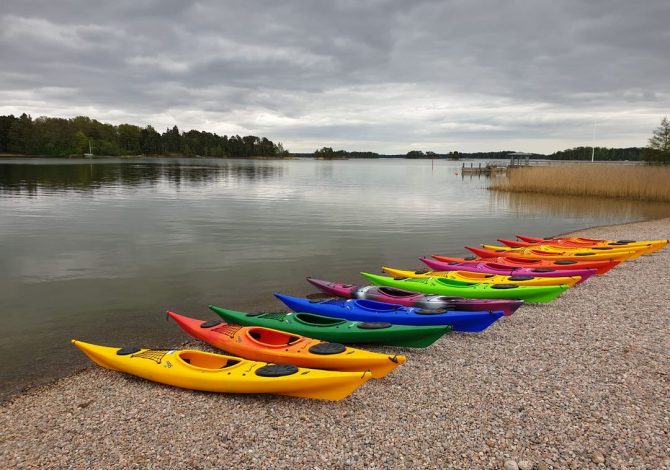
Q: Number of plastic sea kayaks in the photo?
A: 13